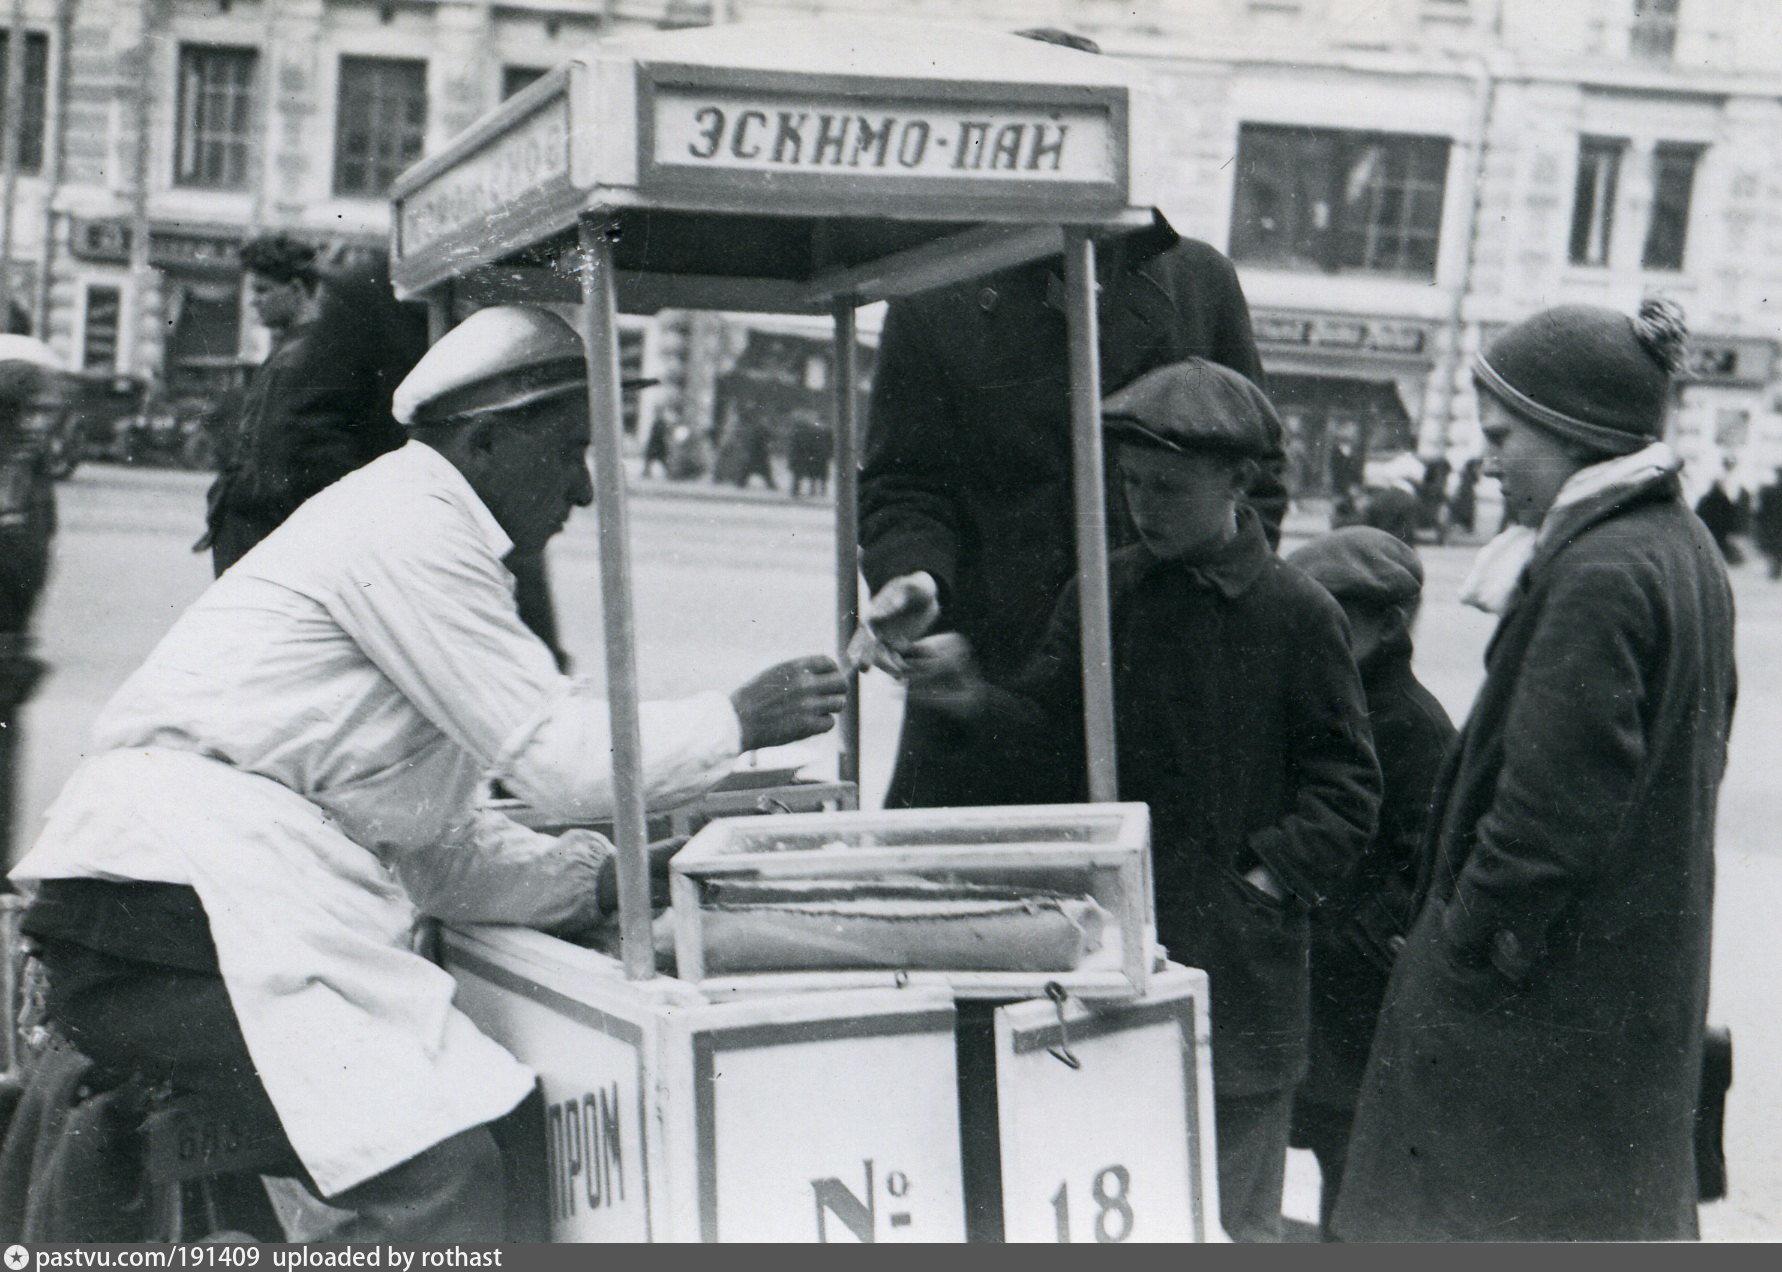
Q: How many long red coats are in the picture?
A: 0